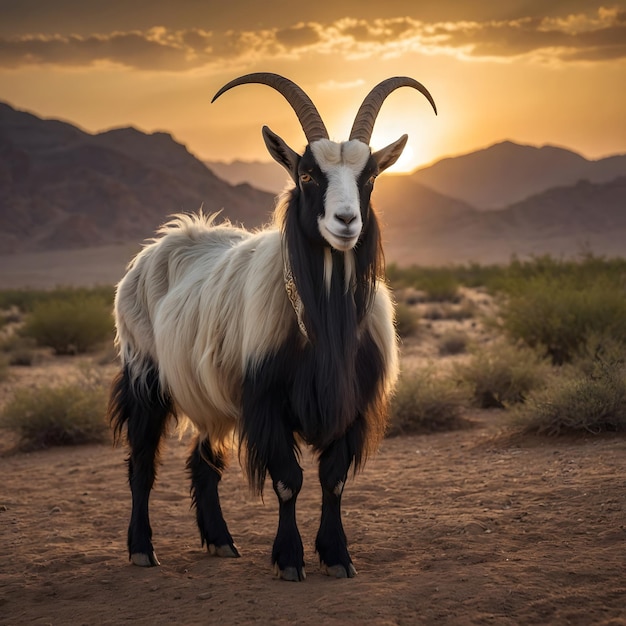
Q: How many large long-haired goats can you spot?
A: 1